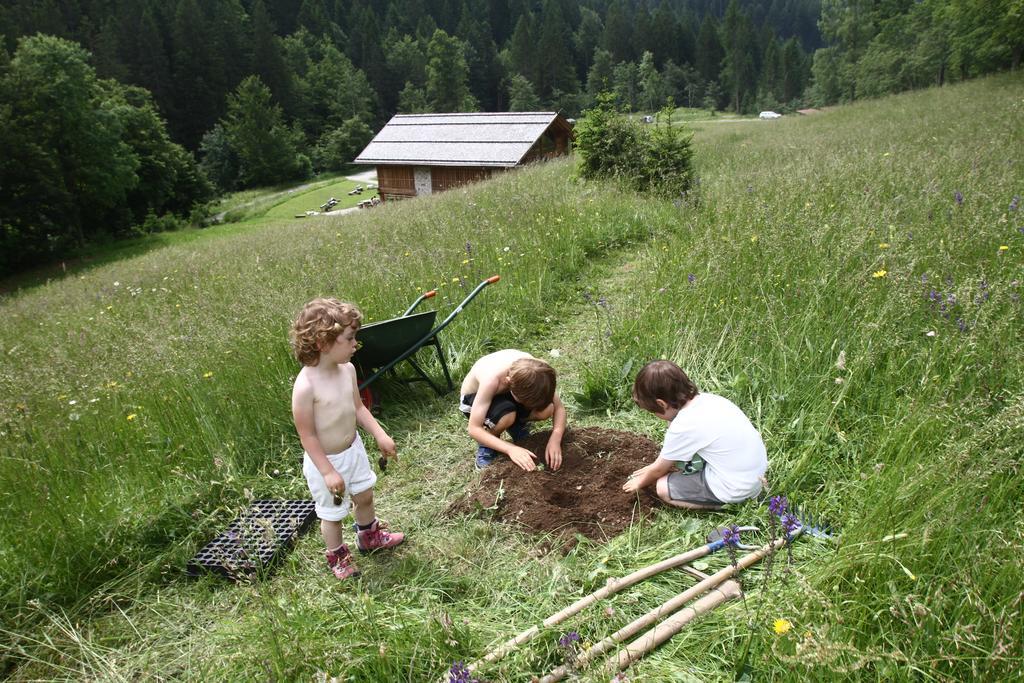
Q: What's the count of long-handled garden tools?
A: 3